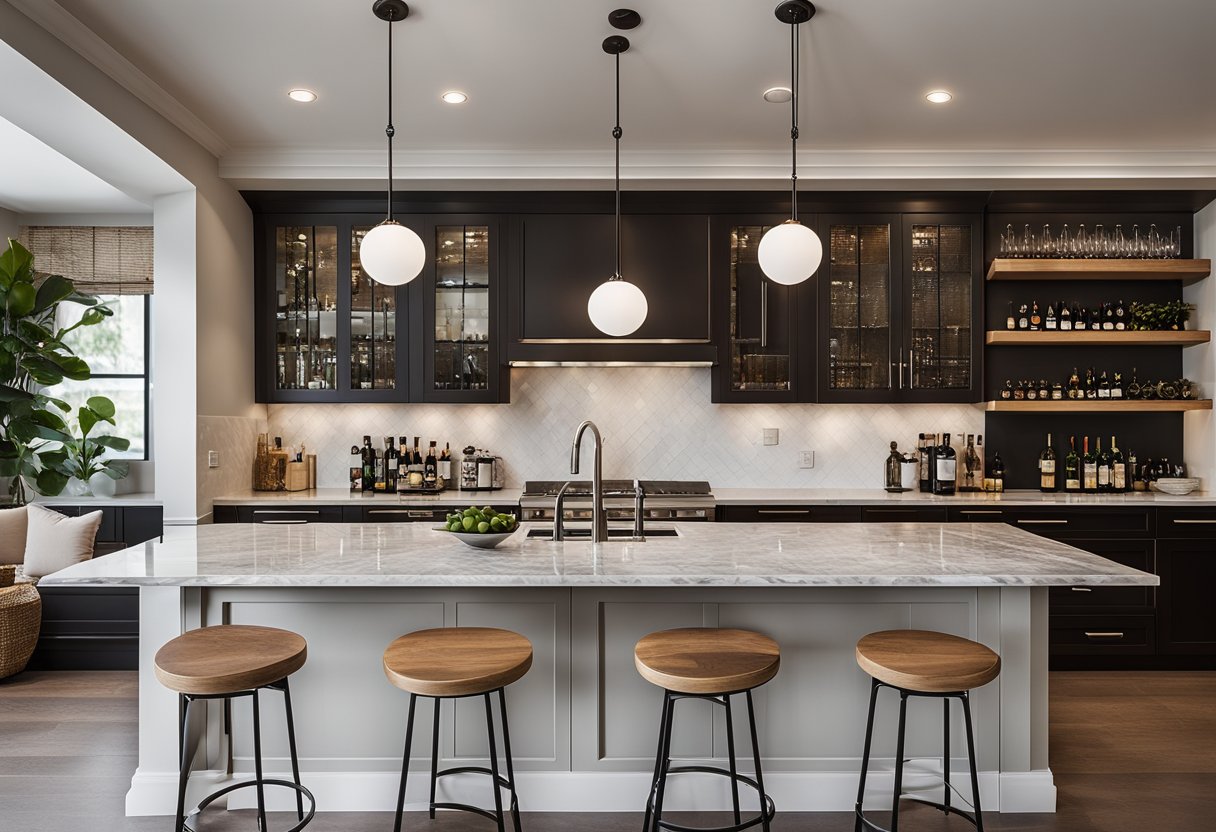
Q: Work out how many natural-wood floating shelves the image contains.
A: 3